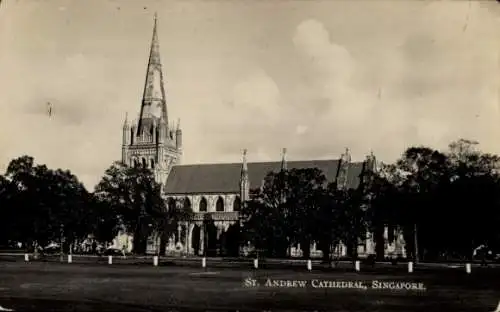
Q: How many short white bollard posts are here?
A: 10